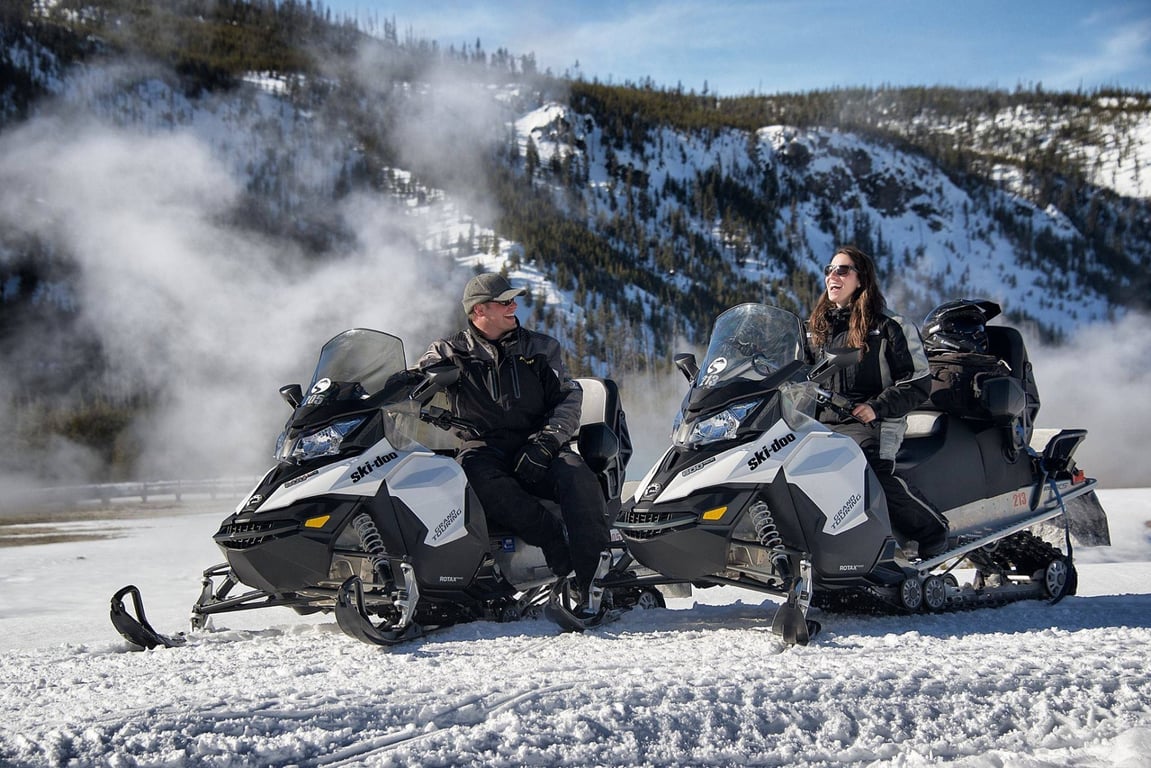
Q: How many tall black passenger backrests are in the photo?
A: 2